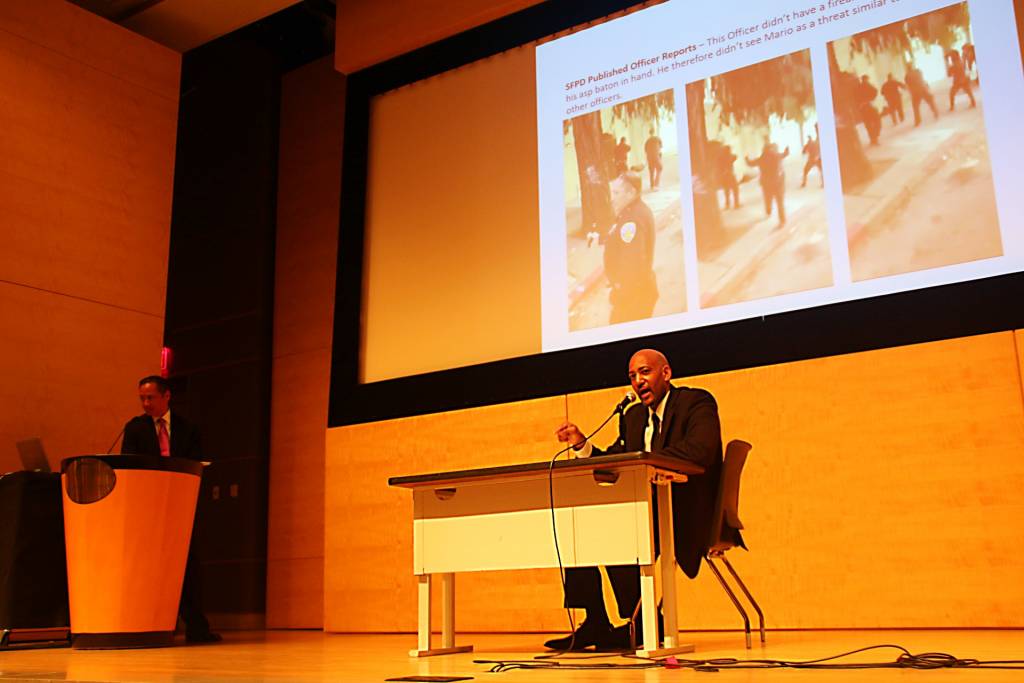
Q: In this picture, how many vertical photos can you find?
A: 3